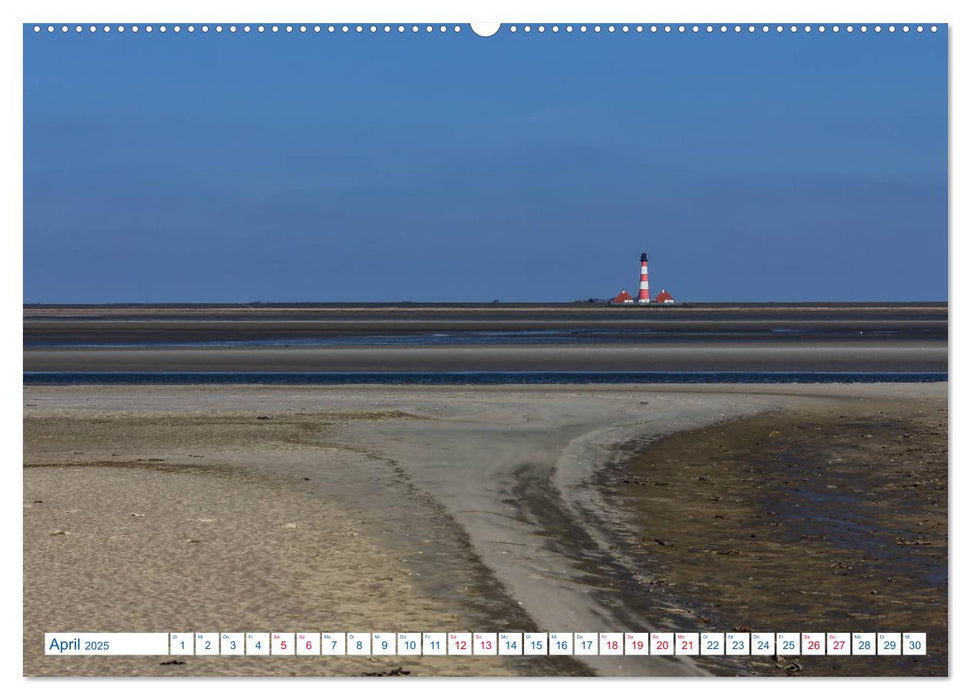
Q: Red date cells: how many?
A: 10